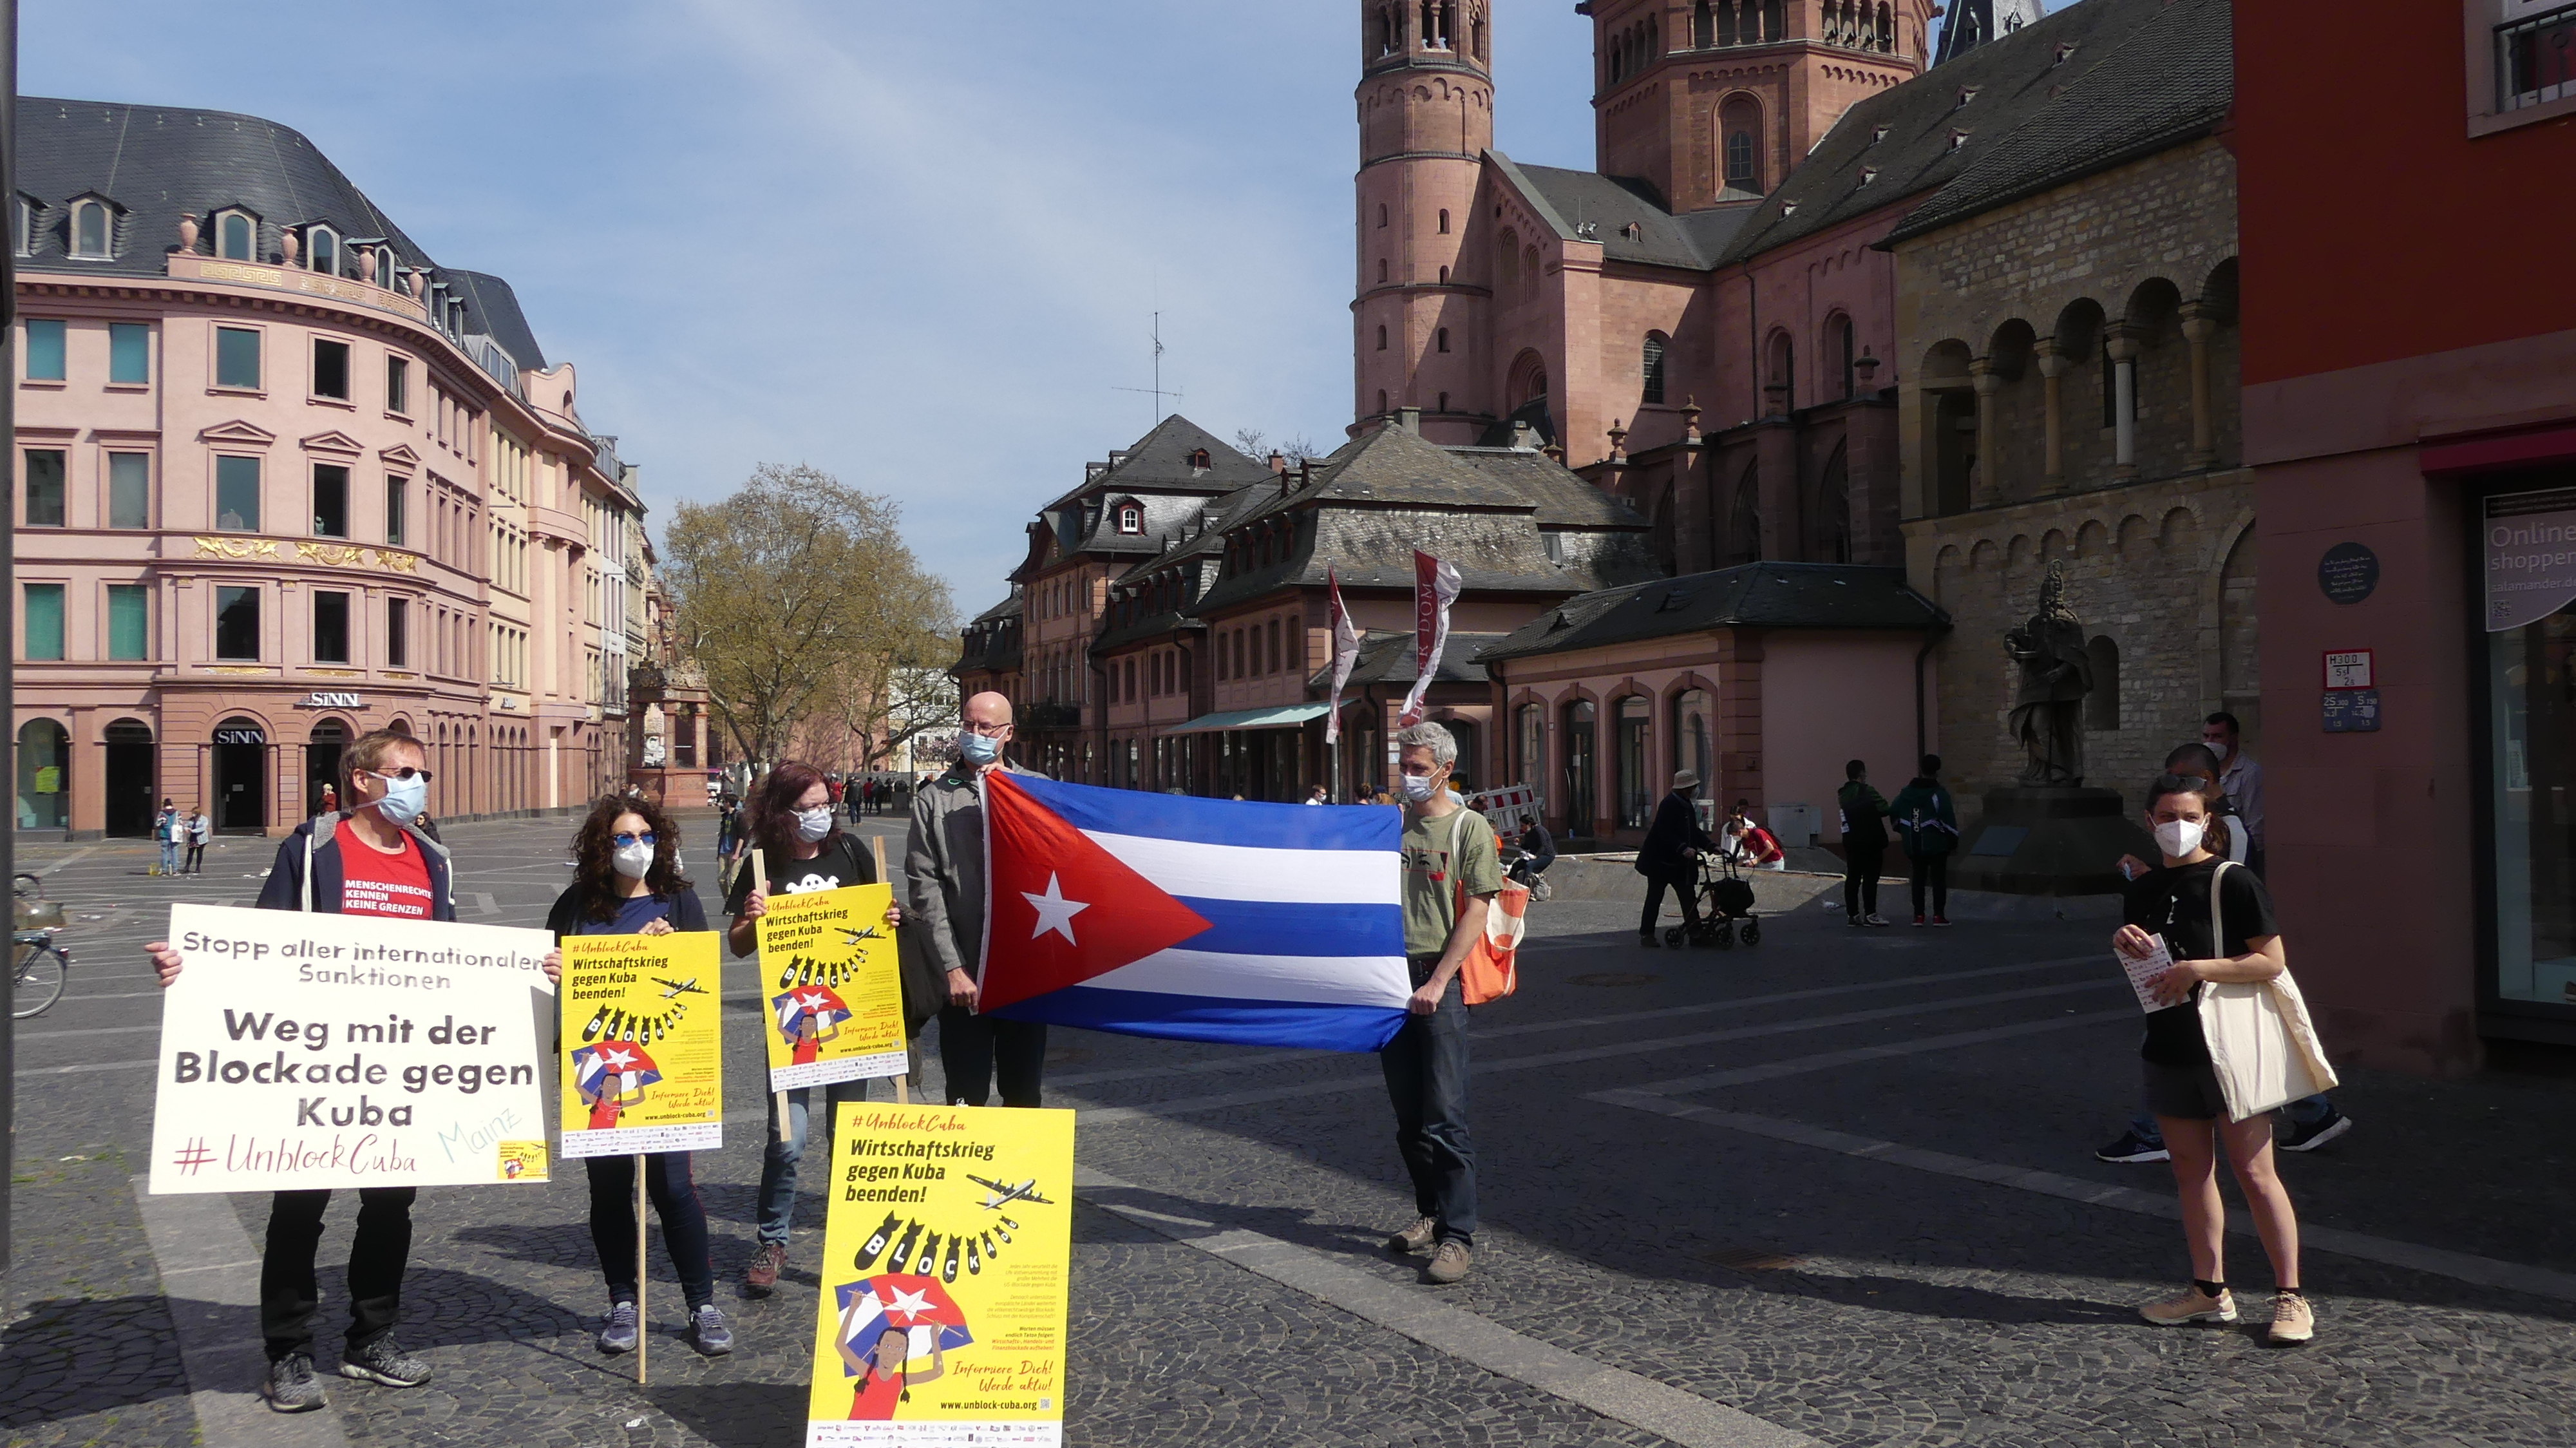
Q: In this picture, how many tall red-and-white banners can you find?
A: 2